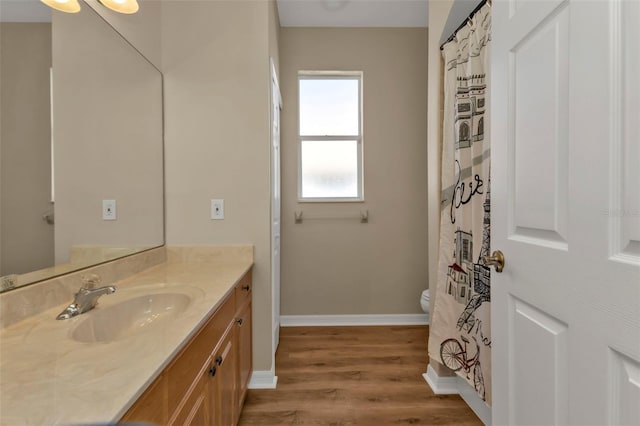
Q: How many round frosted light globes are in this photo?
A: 2